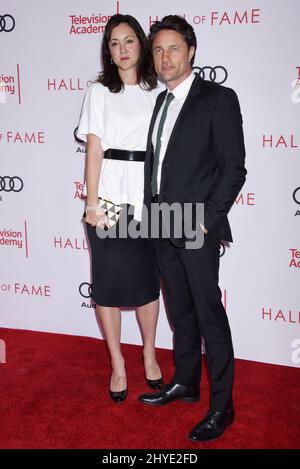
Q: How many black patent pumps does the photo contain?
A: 2